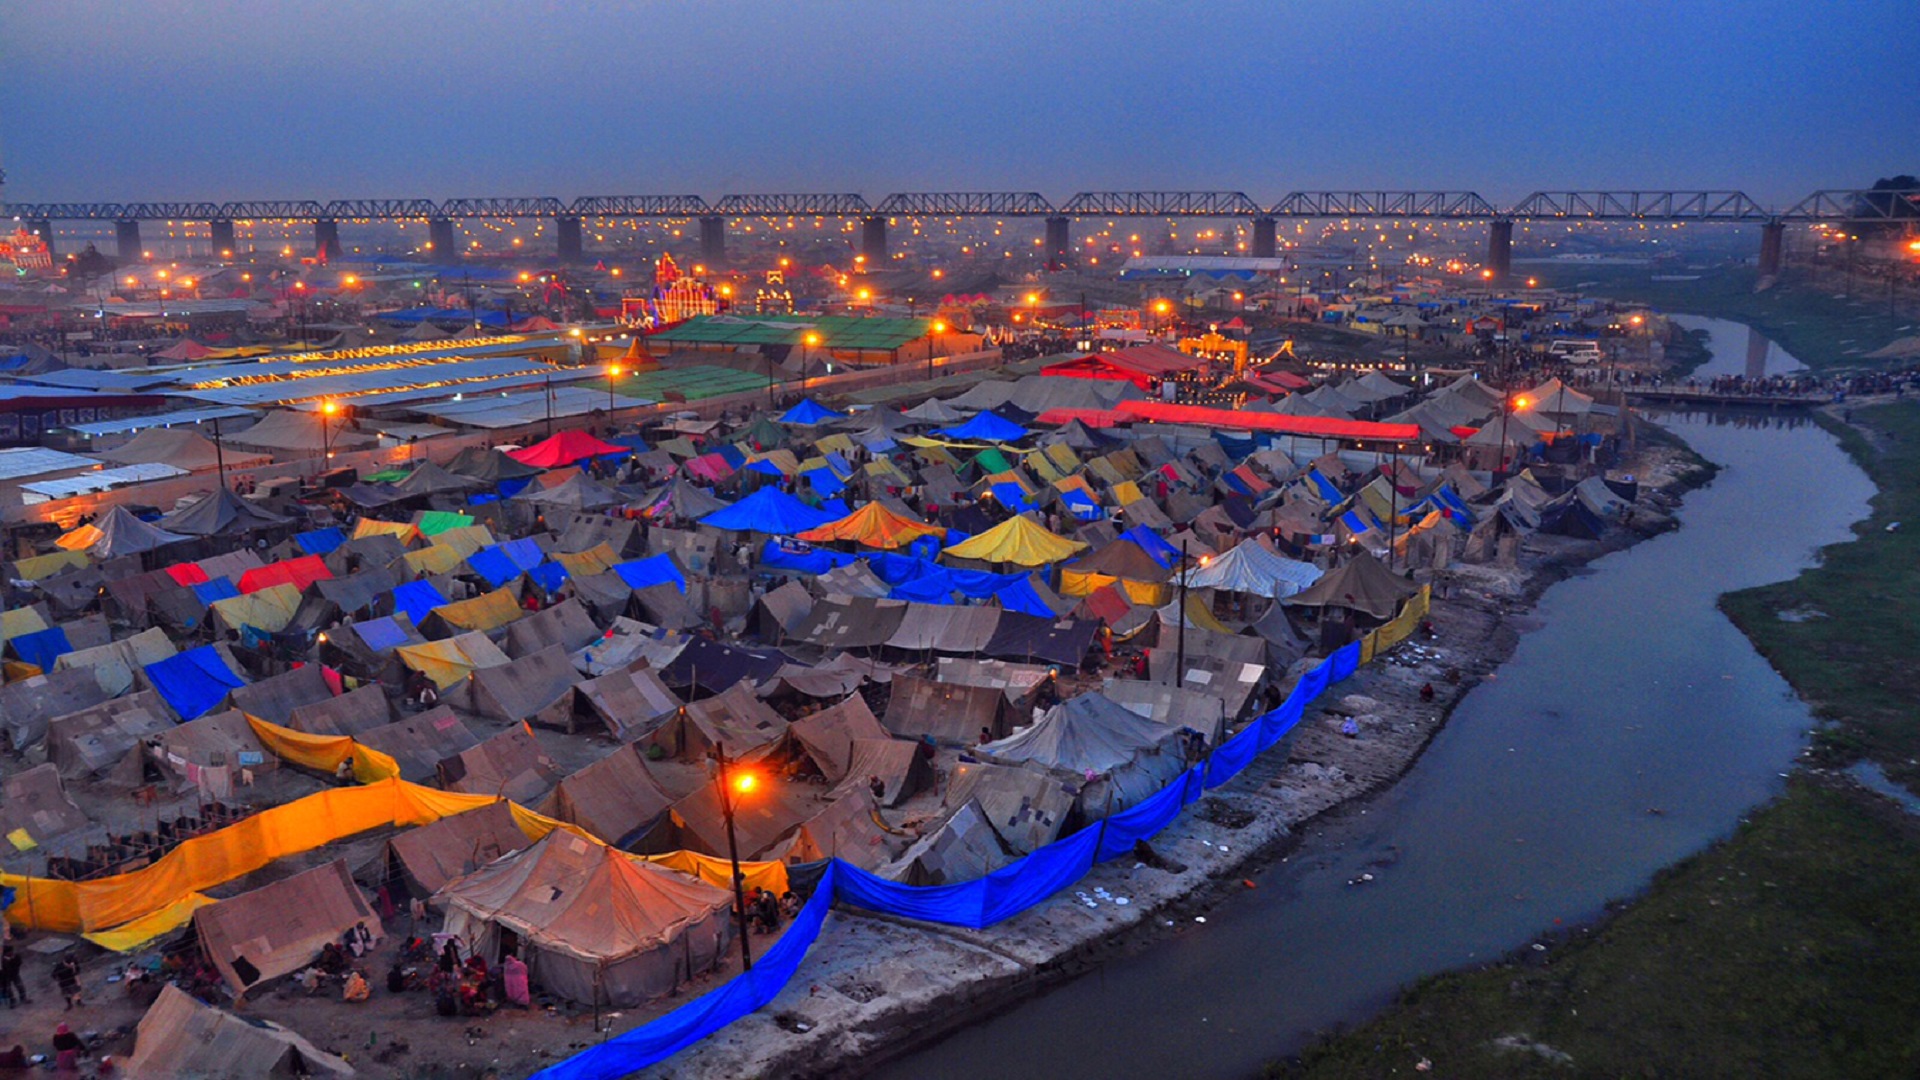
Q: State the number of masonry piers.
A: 12